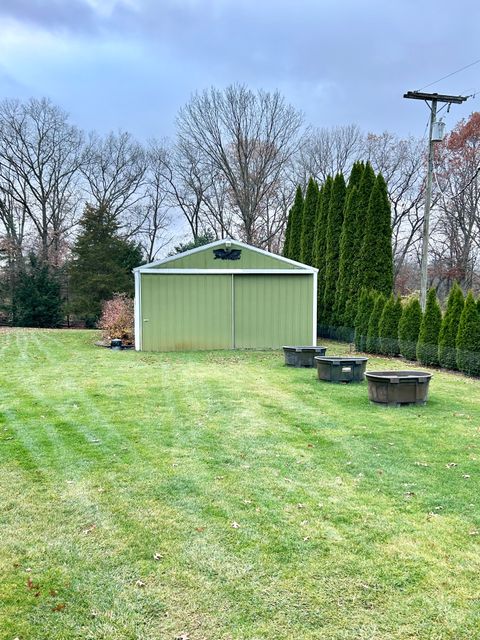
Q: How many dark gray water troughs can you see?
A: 3